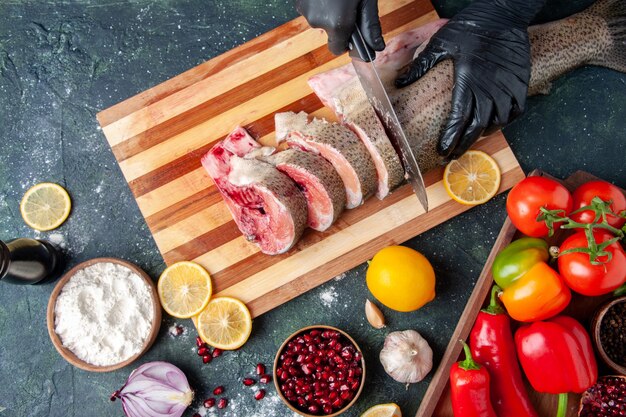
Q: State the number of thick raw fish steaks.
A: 4